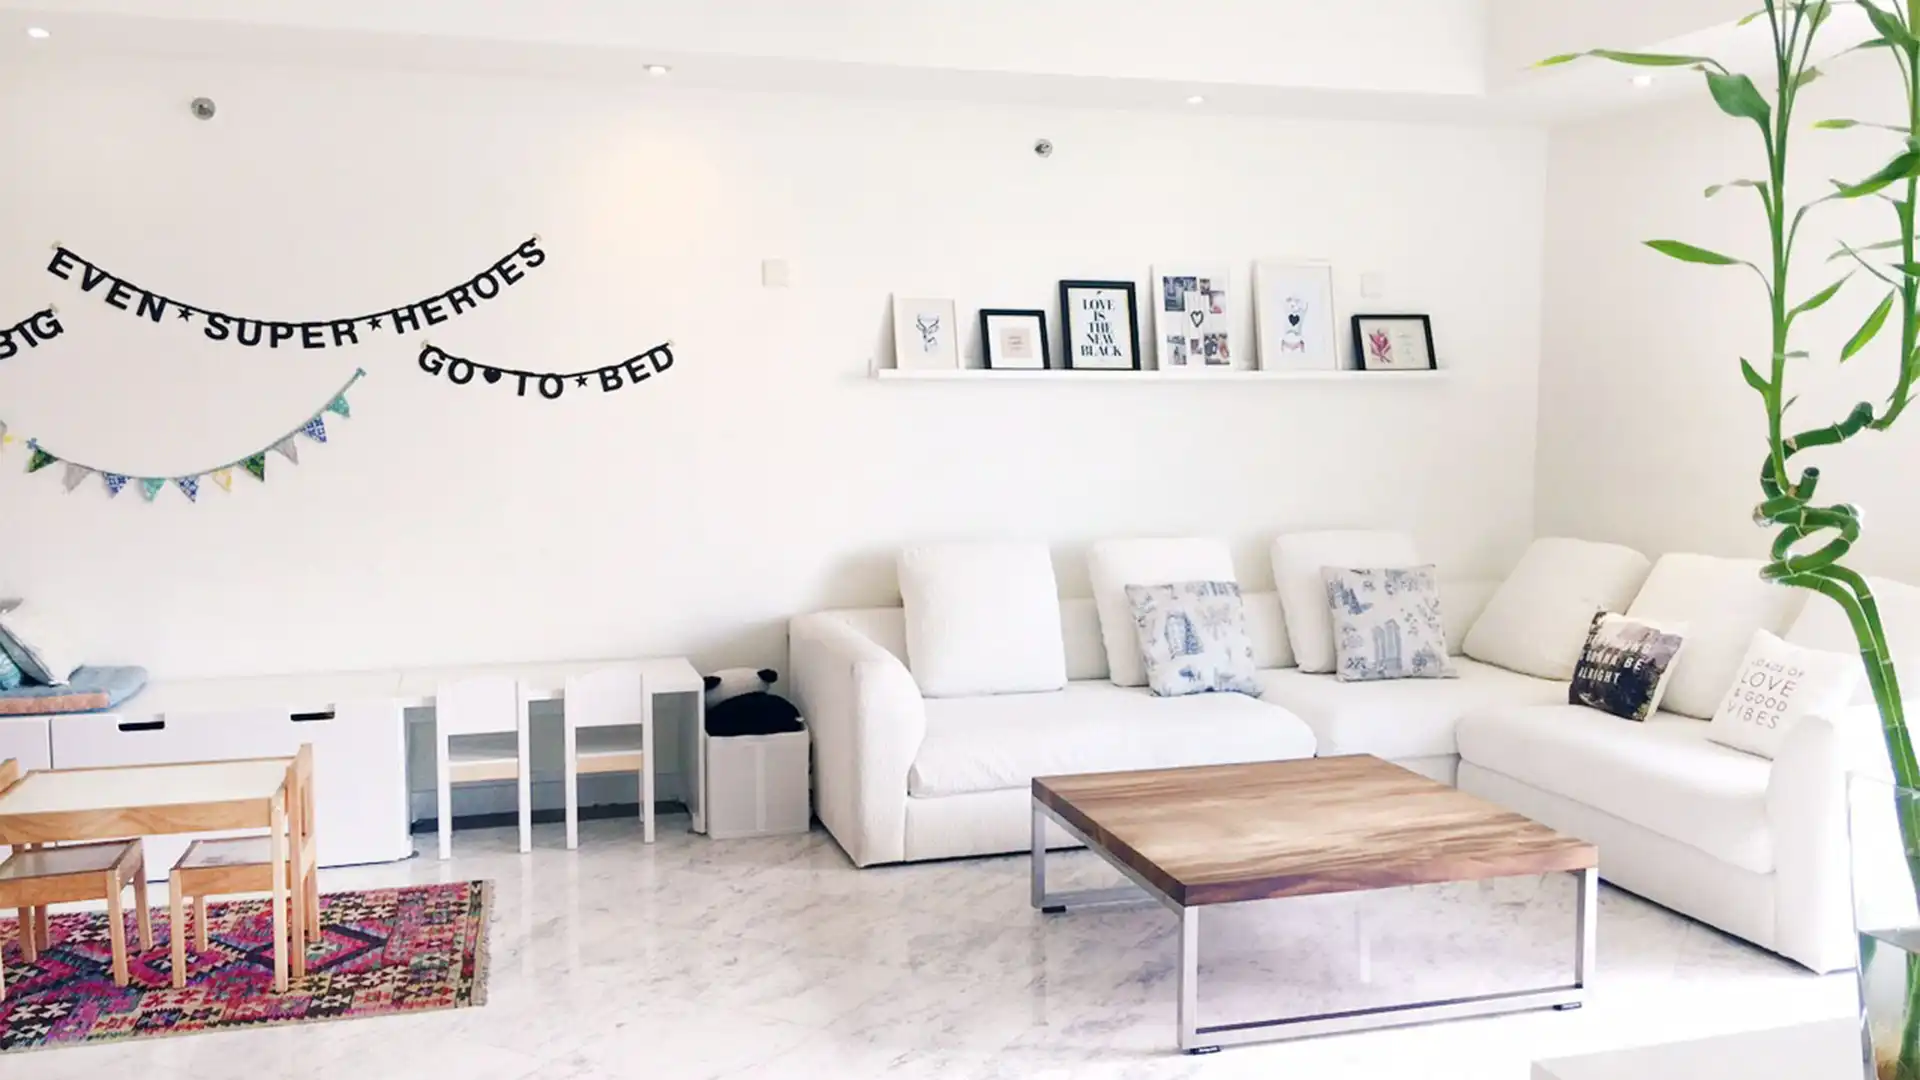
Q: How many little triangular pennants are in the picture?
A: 10